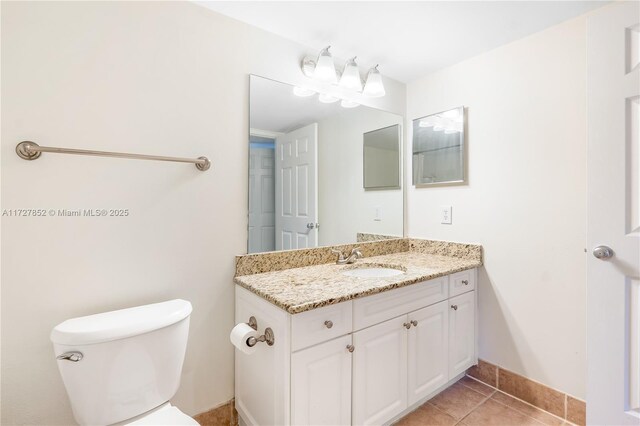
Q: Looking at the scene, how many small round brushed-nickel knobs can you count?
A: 6